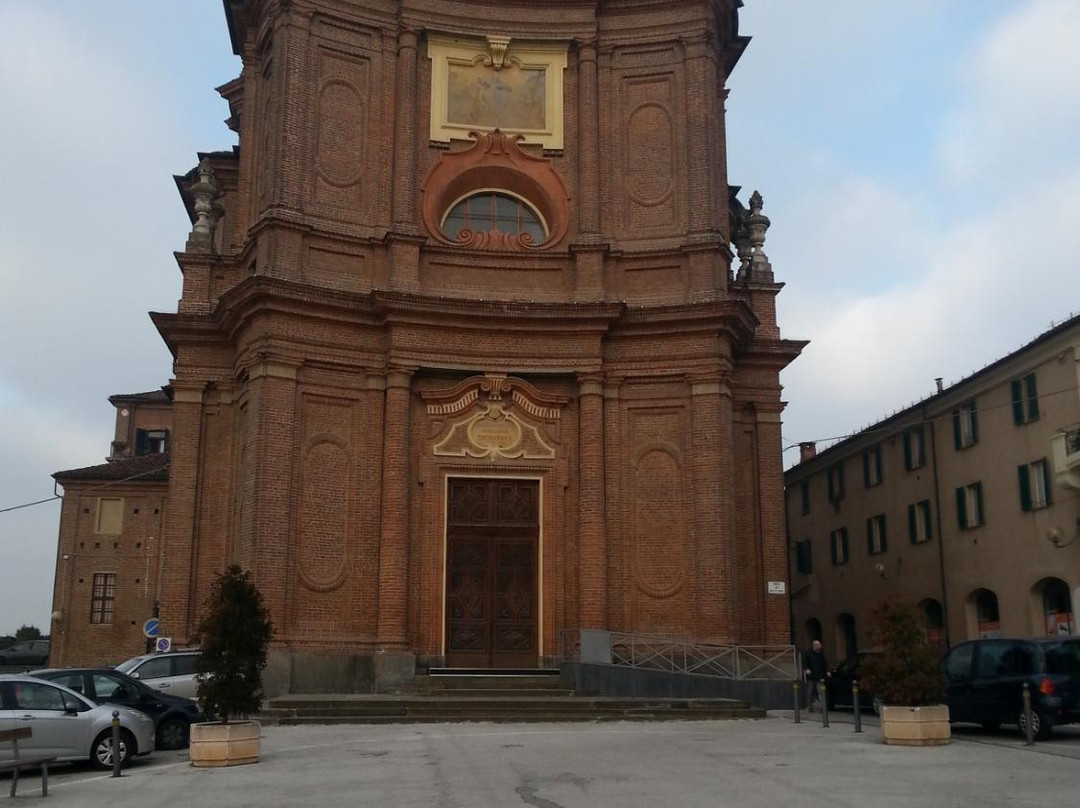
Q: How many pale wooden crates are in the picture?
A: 2